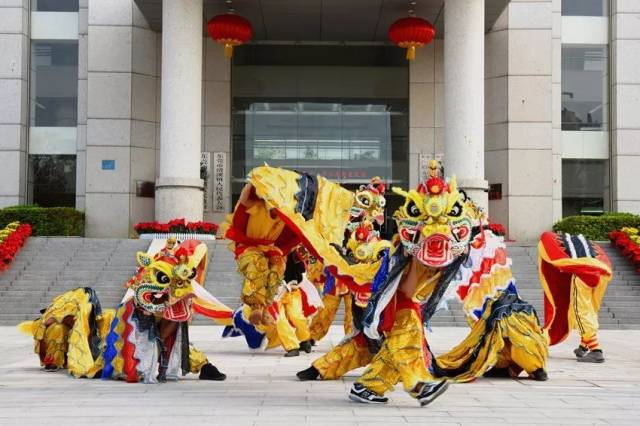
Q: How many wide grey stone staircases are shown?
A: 1